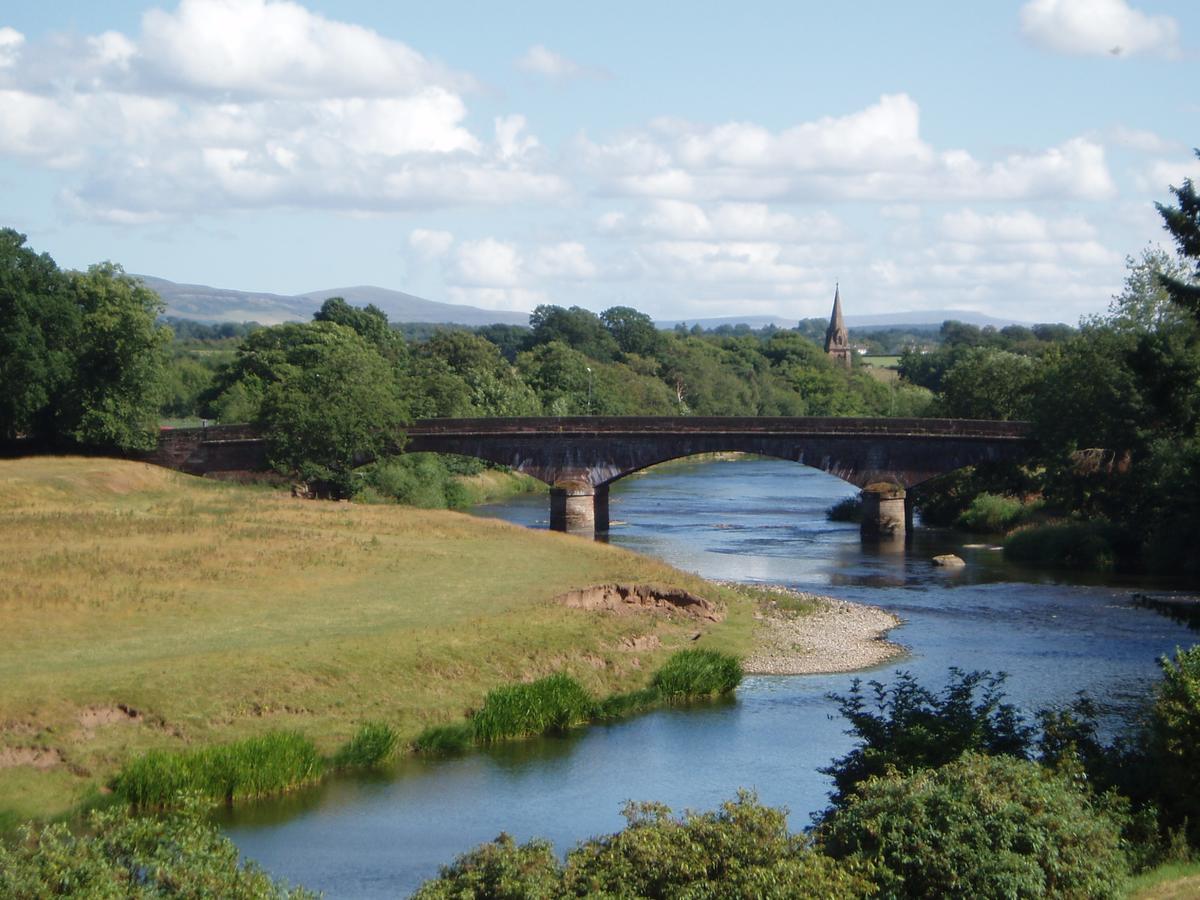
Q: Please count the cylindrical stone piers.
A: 2